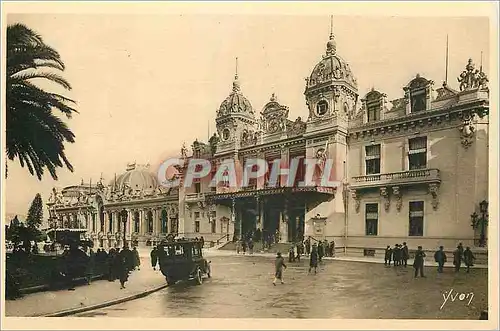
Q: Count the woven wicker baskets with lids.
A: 0